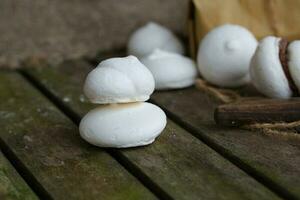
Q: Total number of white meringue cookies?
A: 7